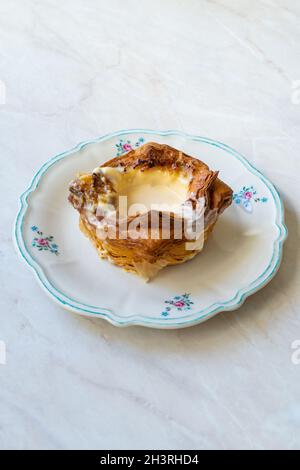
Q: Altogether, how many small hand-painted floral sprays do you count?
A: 4